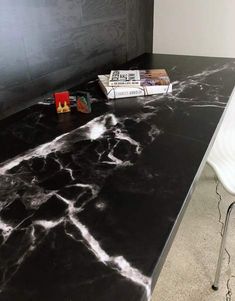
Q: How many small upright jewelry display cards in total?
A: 2